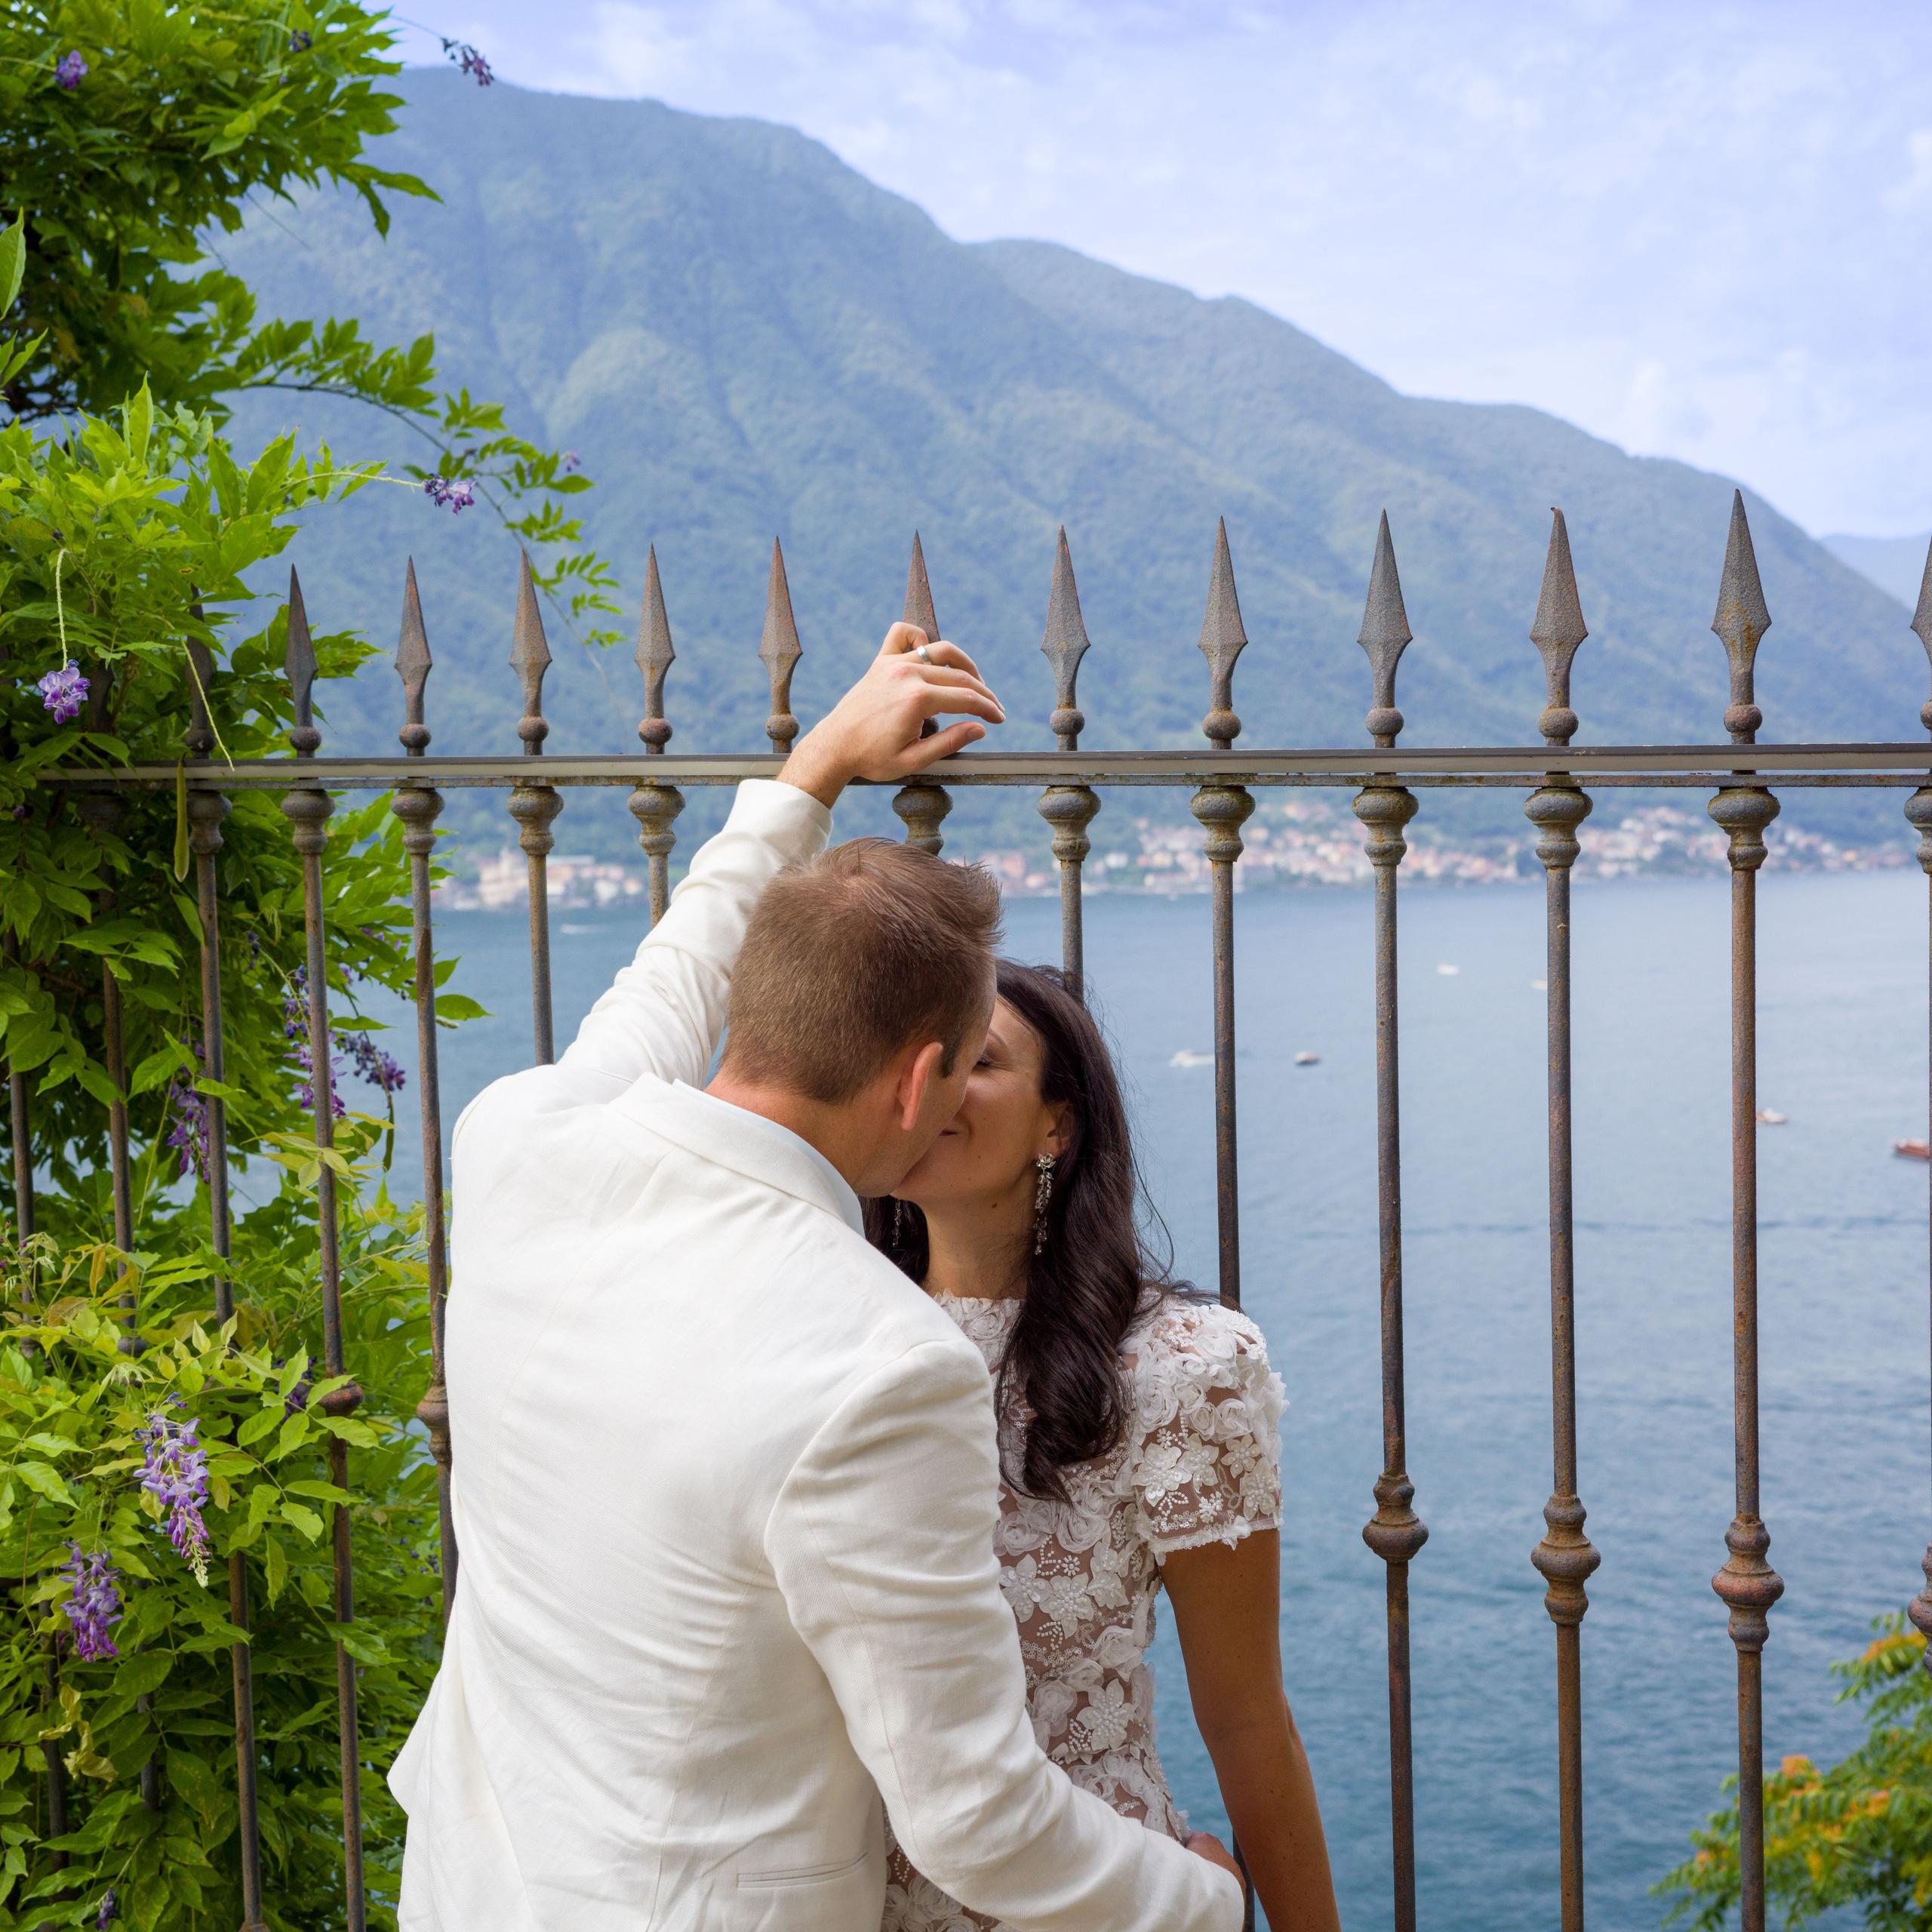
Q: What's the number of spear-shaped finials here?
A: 13